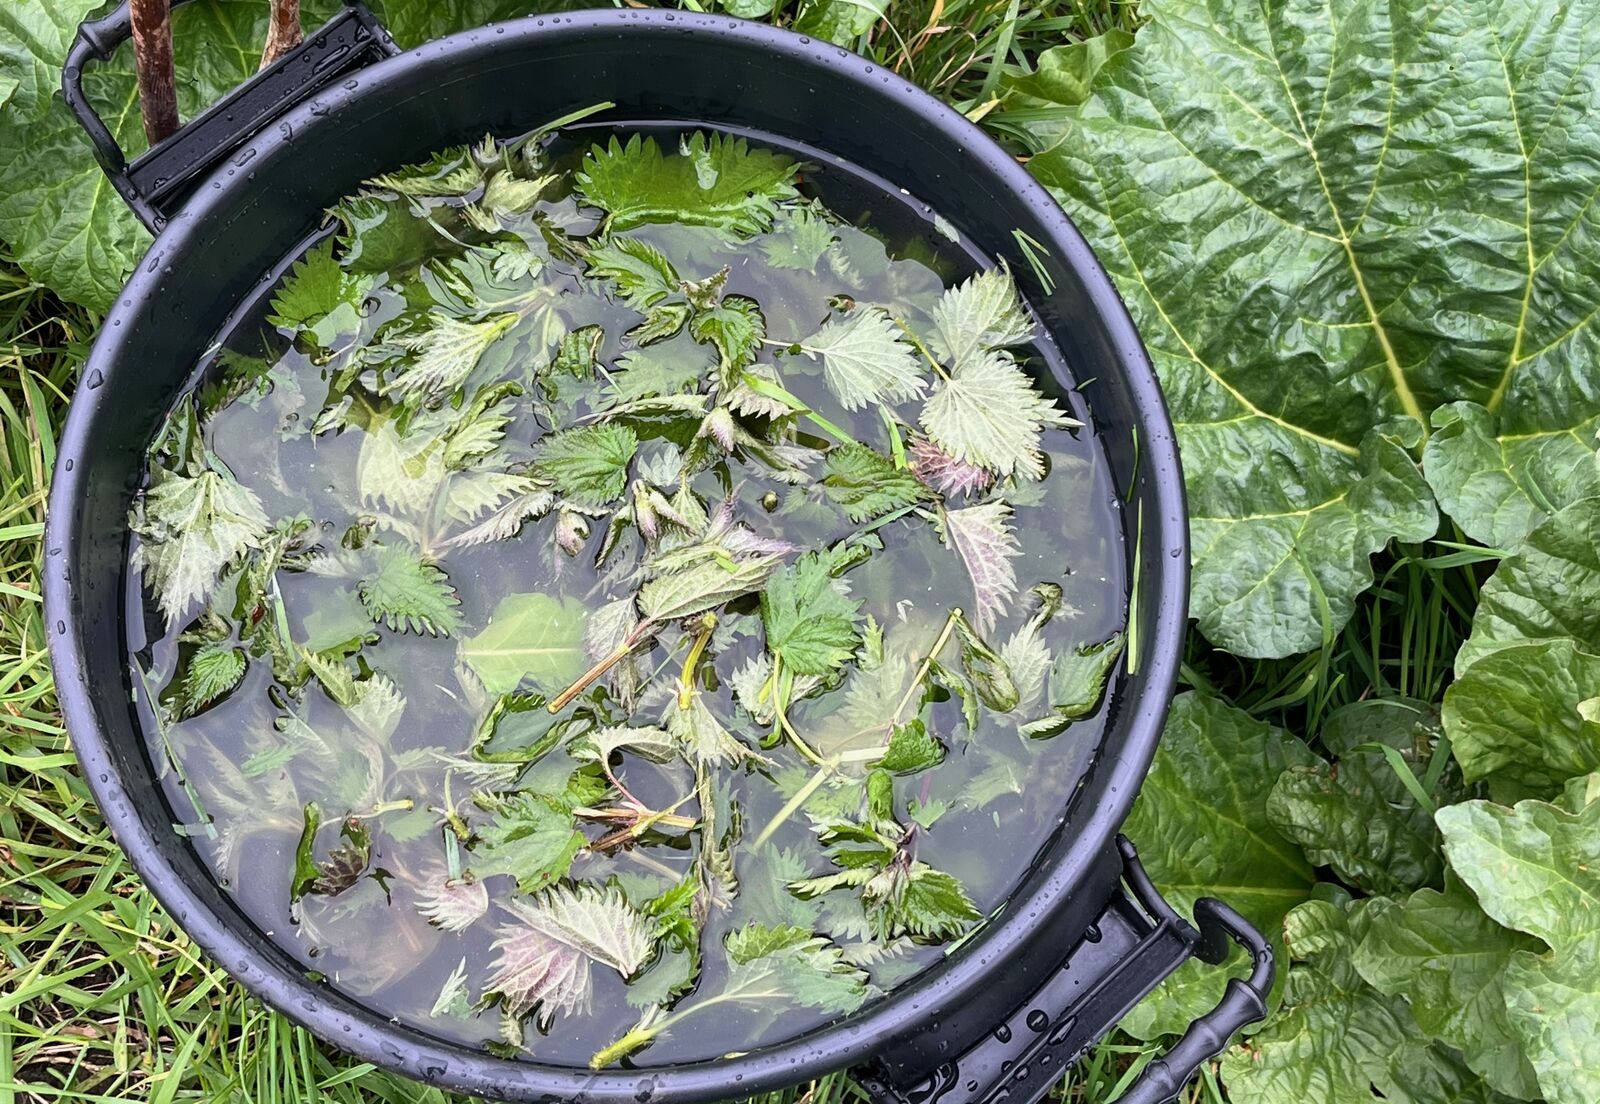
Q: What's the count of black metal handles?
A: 2